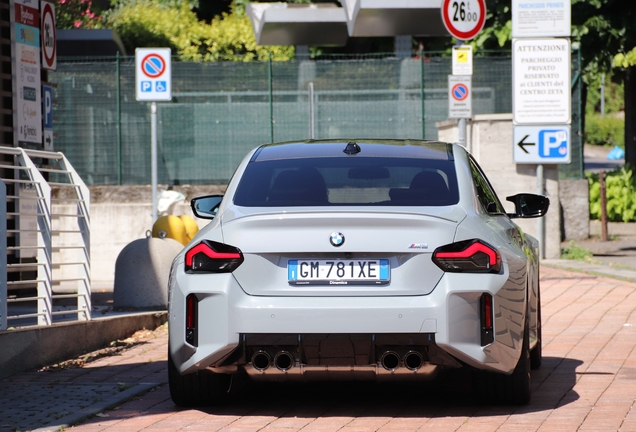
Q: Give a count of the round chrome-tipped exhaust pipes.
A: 4